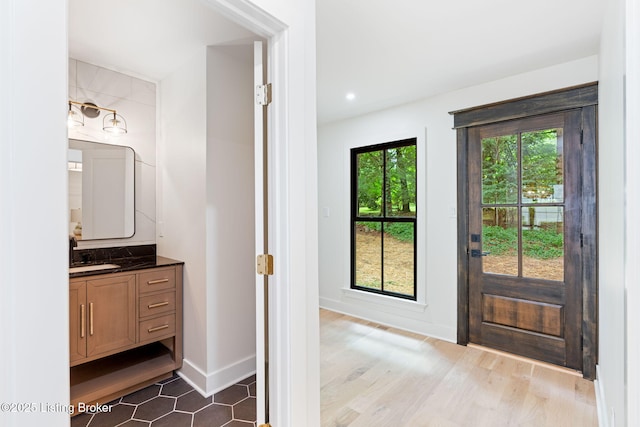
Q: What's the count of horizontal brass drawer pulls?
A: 3